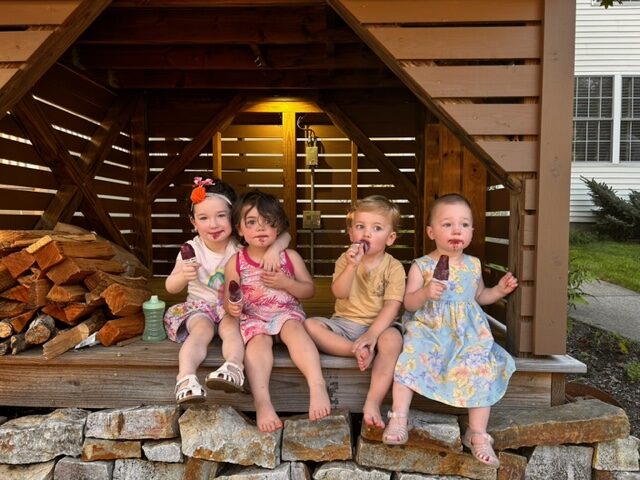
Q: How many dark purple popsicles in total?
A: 4